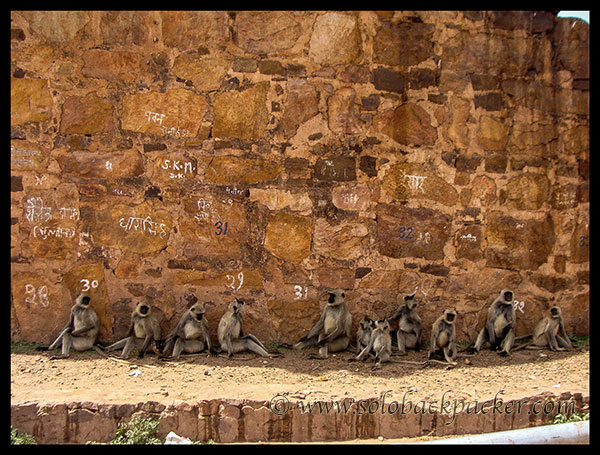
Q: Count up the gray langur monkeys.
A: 11